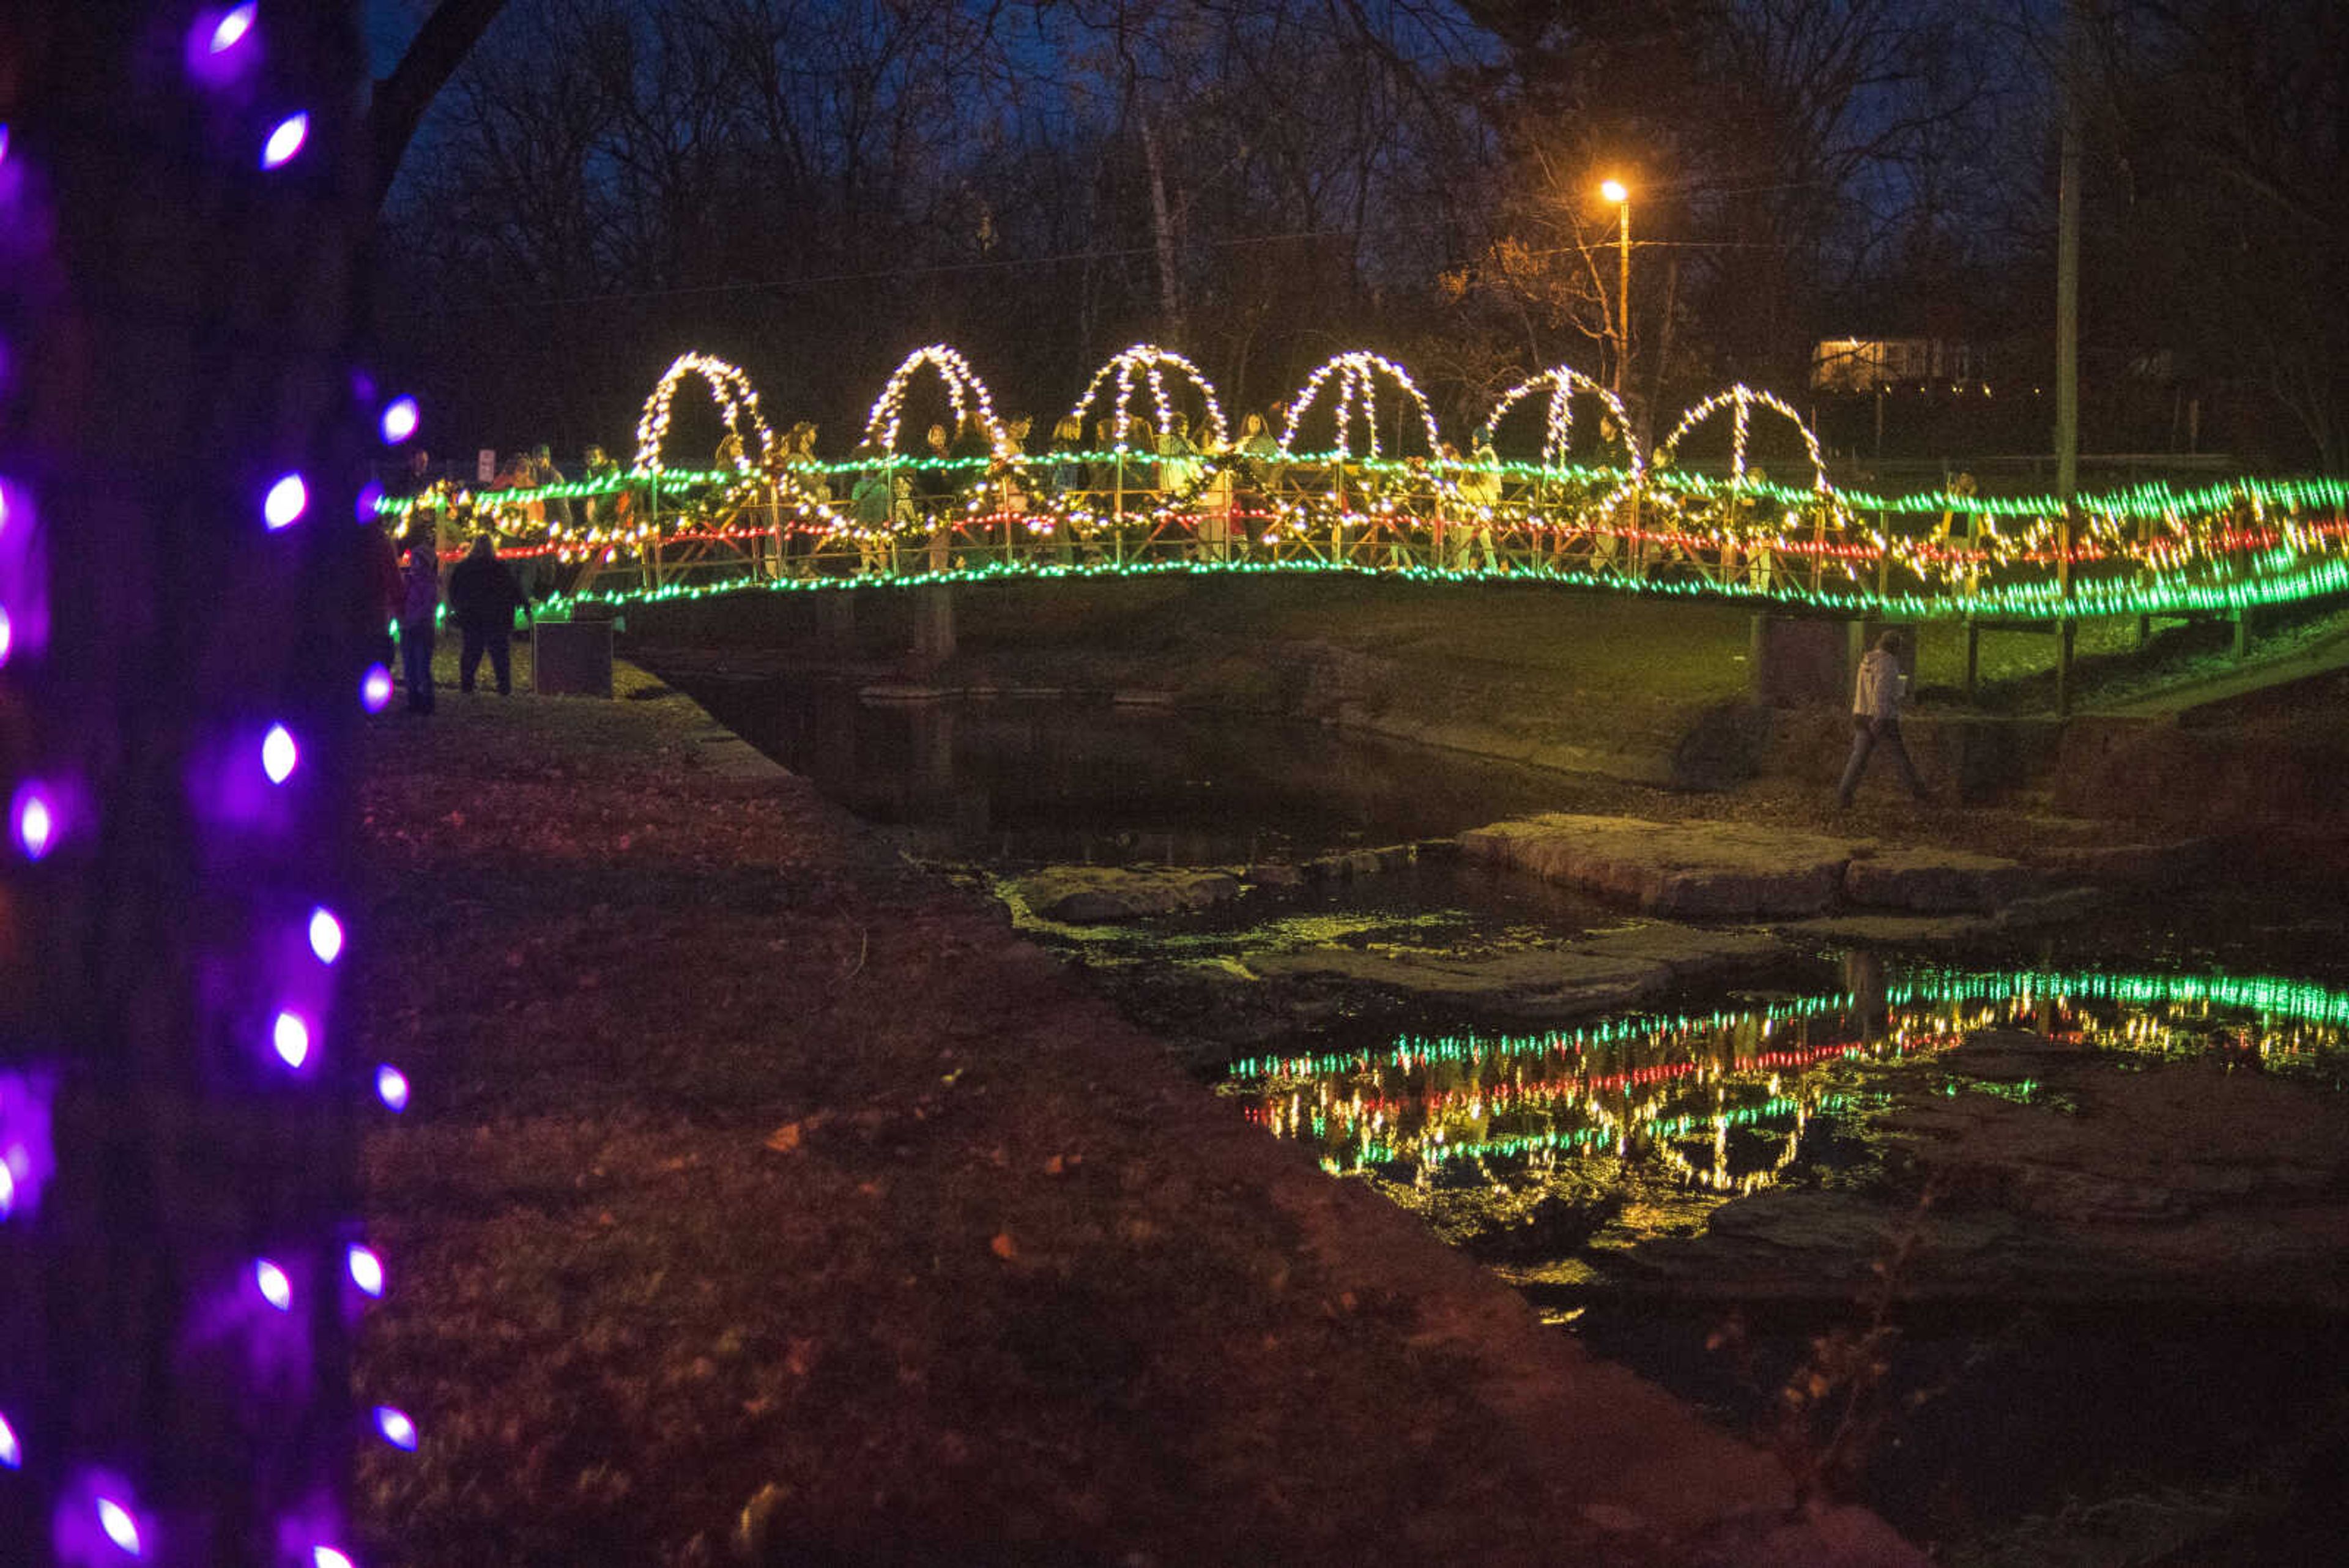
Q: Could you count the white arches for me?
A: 6